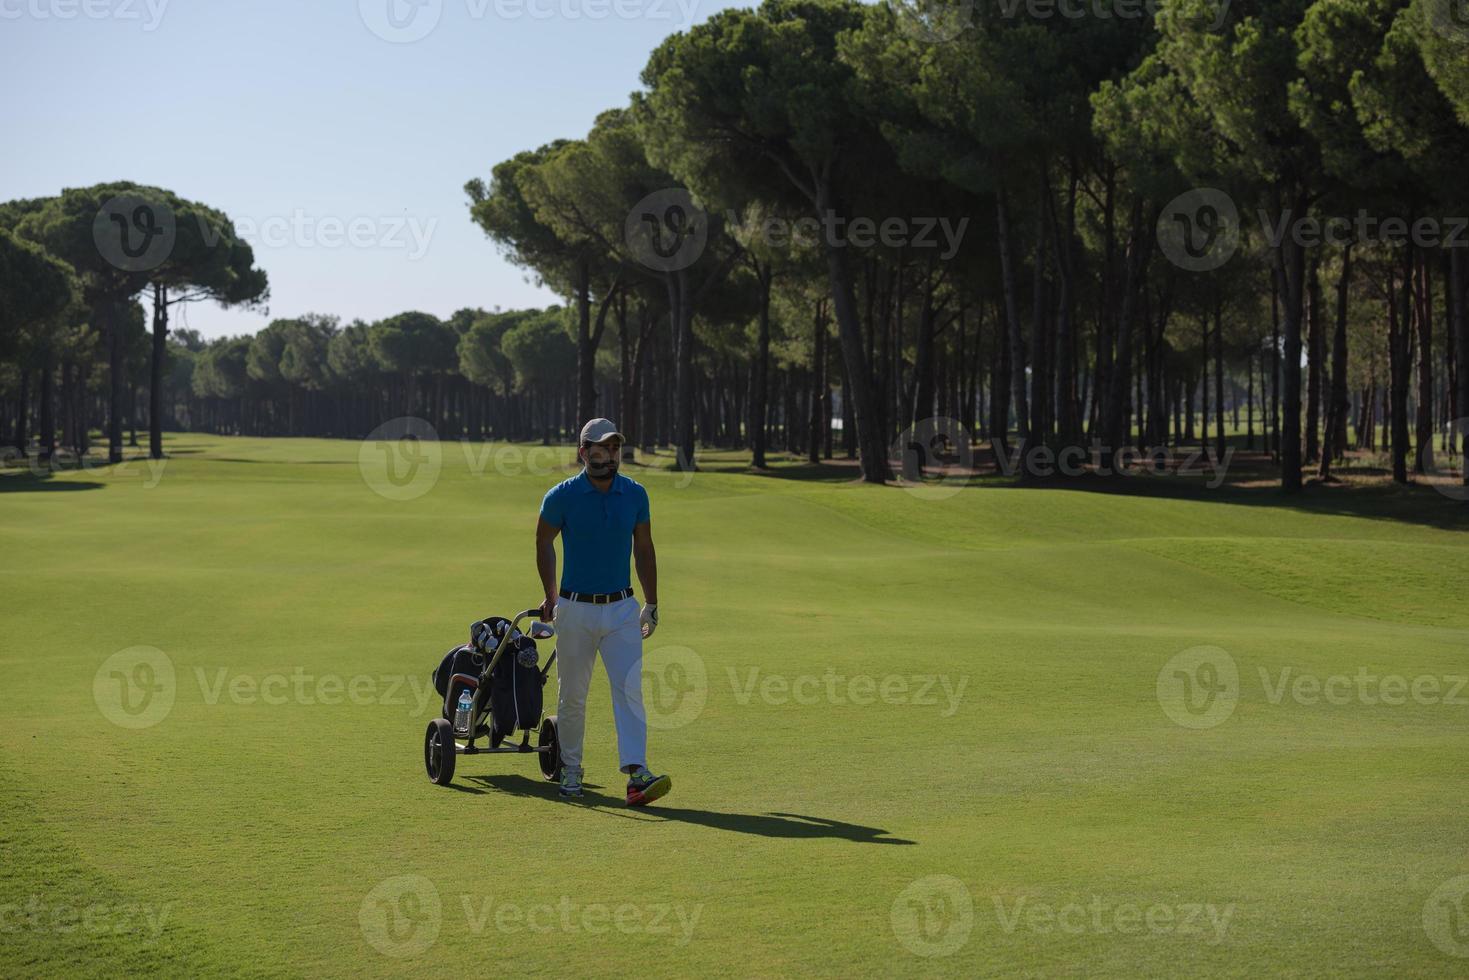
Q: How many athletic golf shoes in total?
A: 2